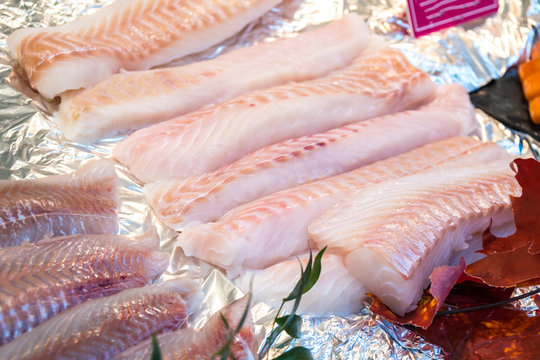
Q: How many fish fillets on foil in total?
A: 11